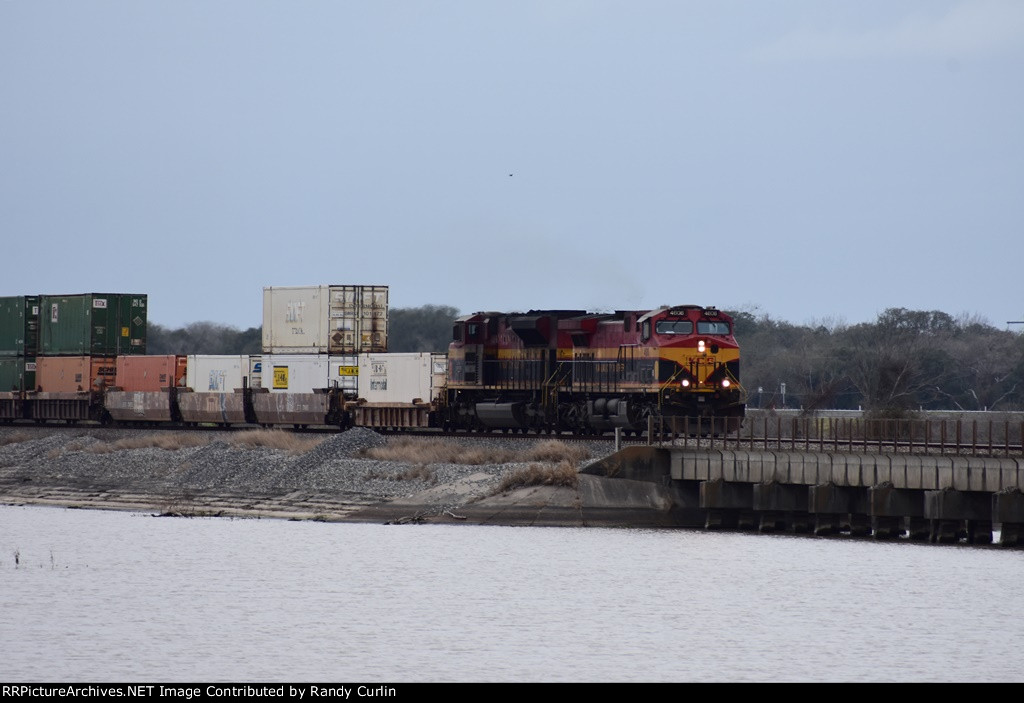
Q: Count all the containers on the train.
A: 9